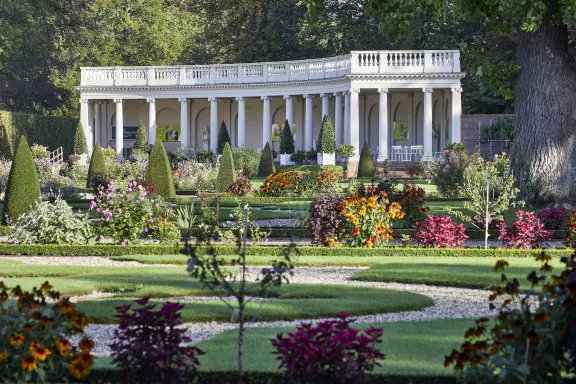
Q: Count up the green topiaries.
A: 11